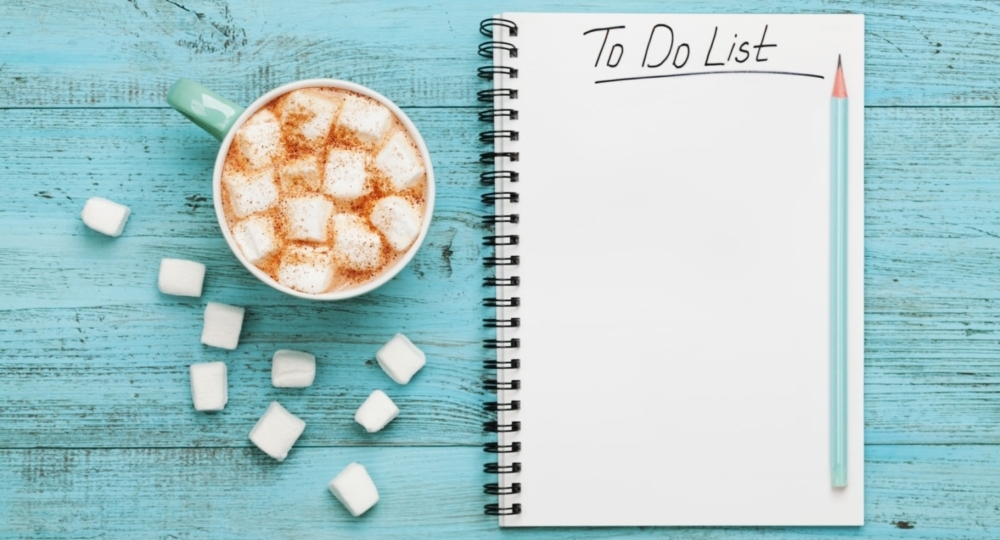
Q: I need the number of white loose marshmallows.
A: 9